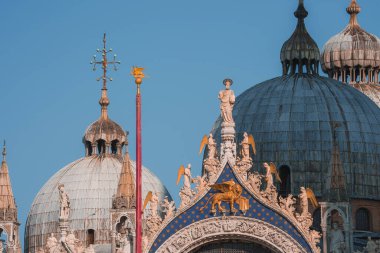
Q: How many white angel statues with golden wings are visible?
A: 6